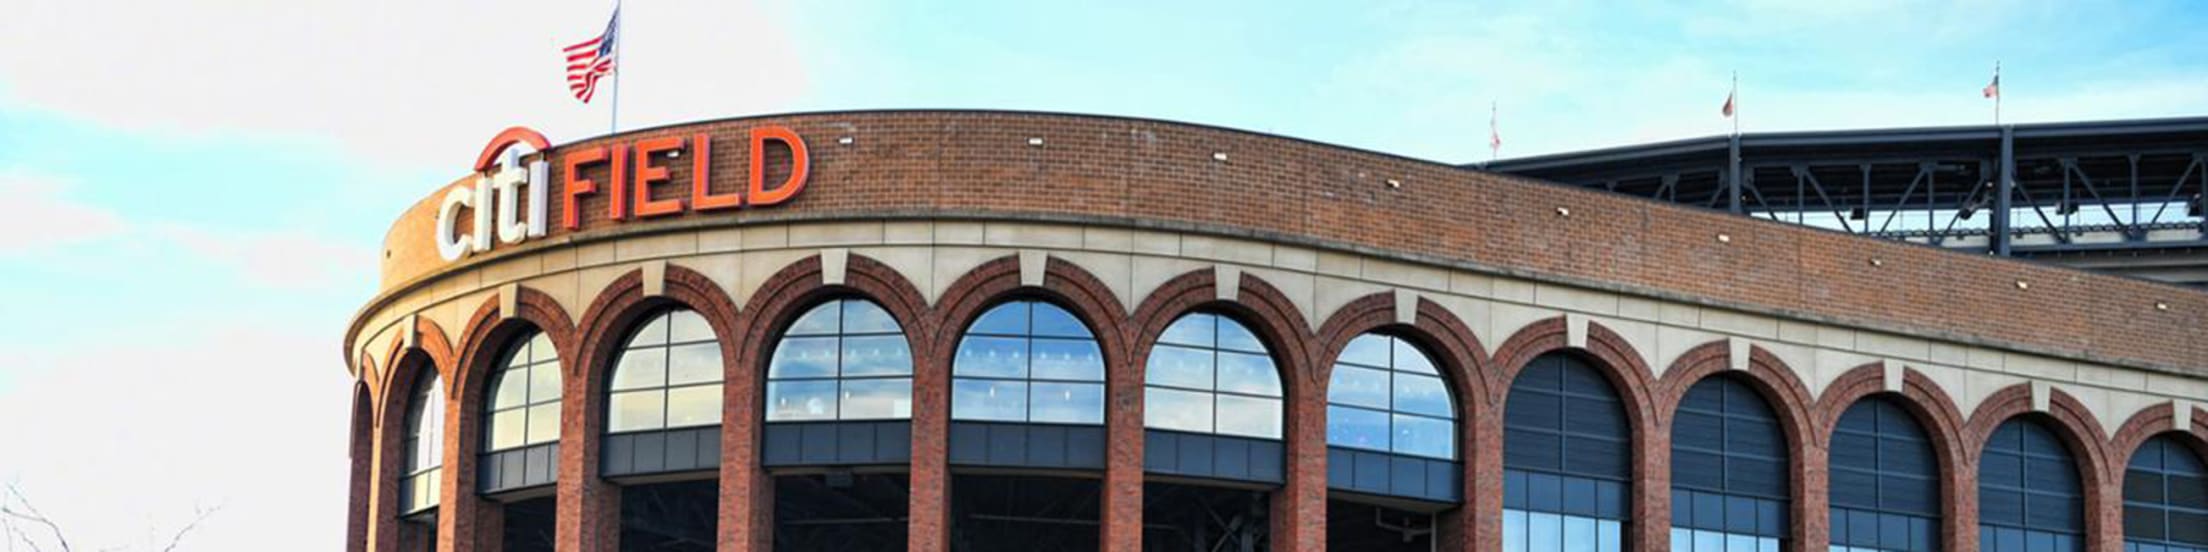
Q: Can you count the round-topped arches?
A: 13